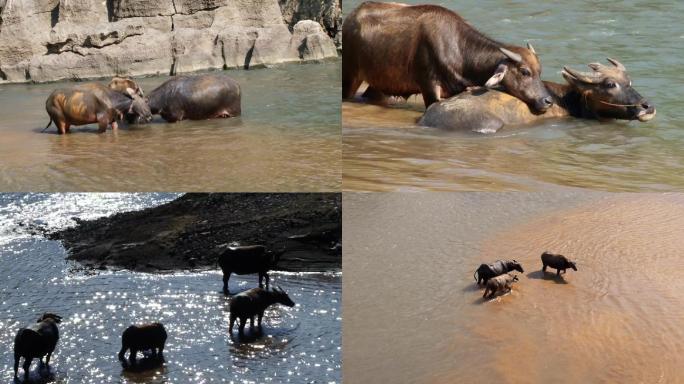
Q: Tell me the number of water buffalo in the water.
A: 12